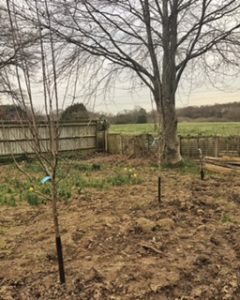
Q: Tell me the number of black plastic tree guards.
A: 2